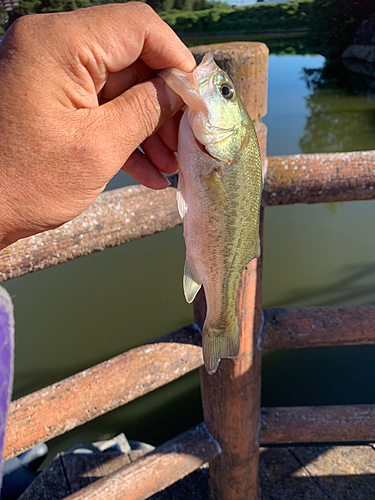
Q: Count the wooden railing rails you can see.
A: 6